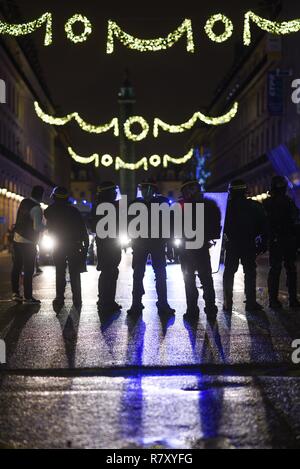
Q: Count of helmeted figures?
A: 6